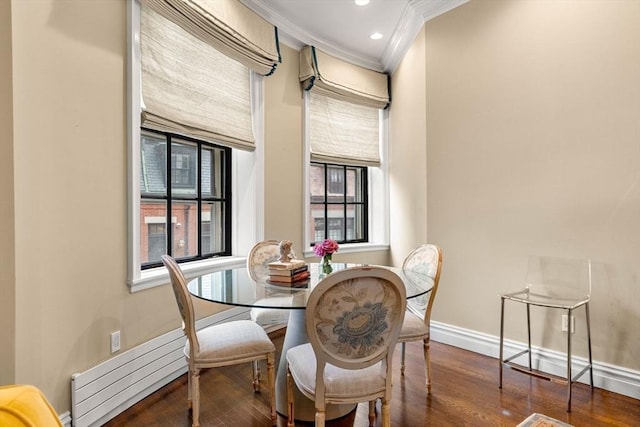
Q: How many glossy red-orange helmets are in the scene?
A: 0